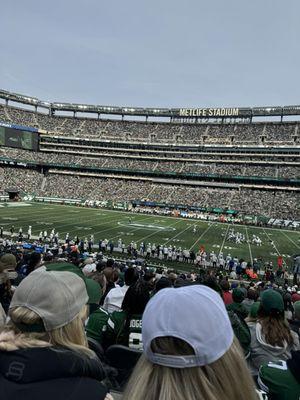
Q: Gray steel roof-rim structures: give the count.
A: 1